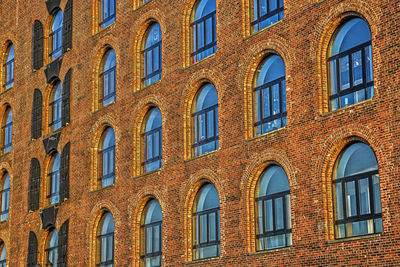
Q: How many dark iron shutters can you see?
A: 8